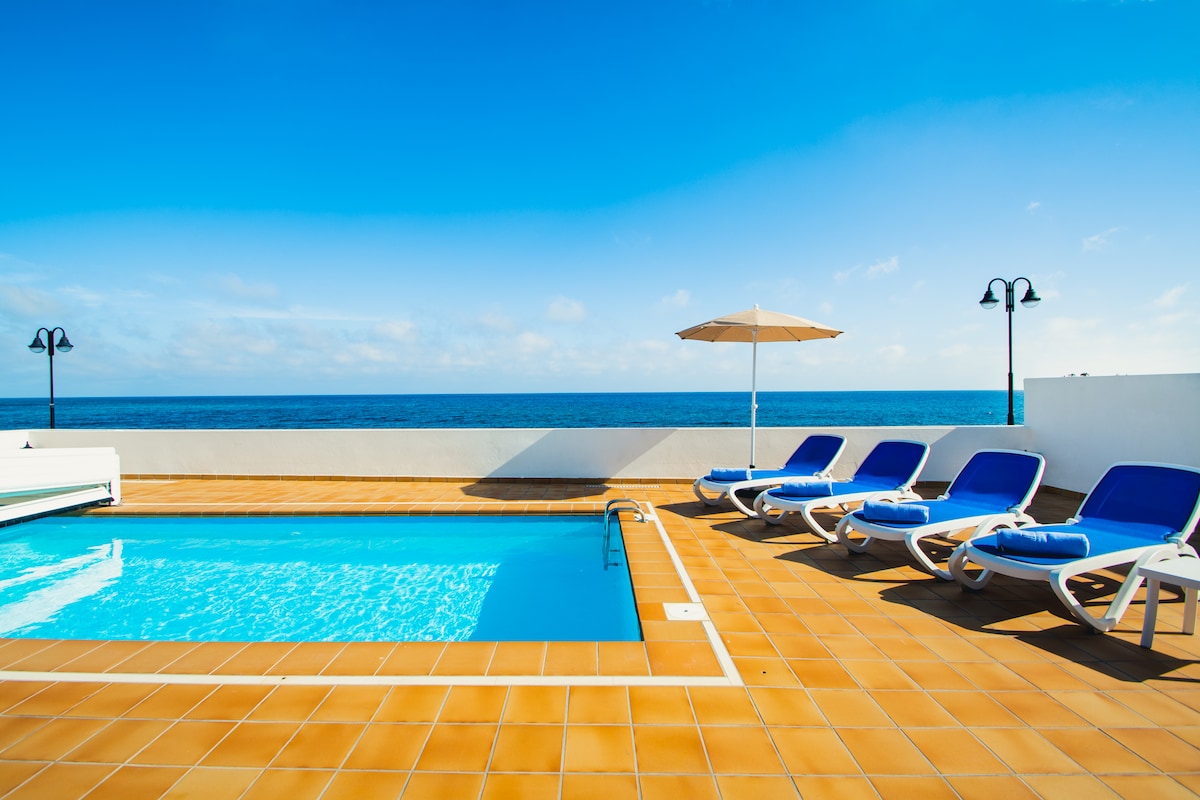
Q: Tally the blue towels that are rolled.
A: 4